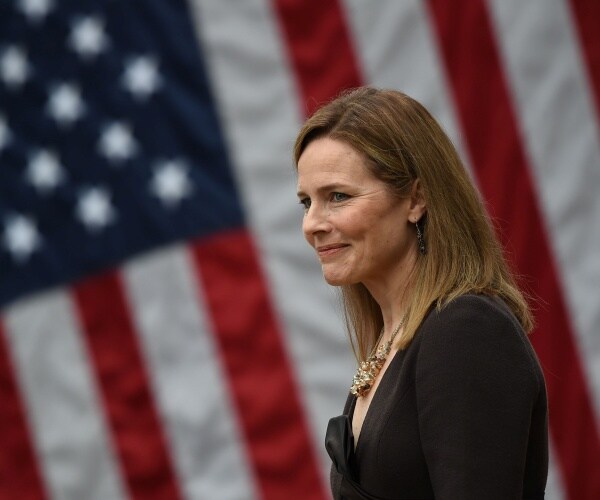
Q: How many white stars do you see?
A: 11